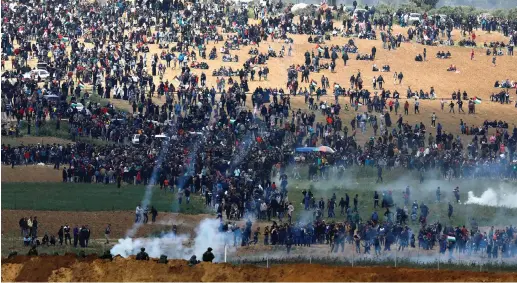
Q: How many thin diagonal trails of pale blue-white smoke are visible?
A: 3